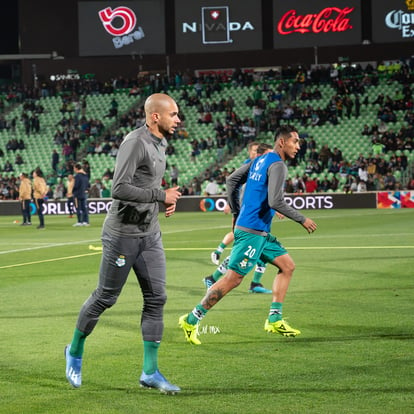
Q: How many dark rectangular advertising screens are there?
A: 4